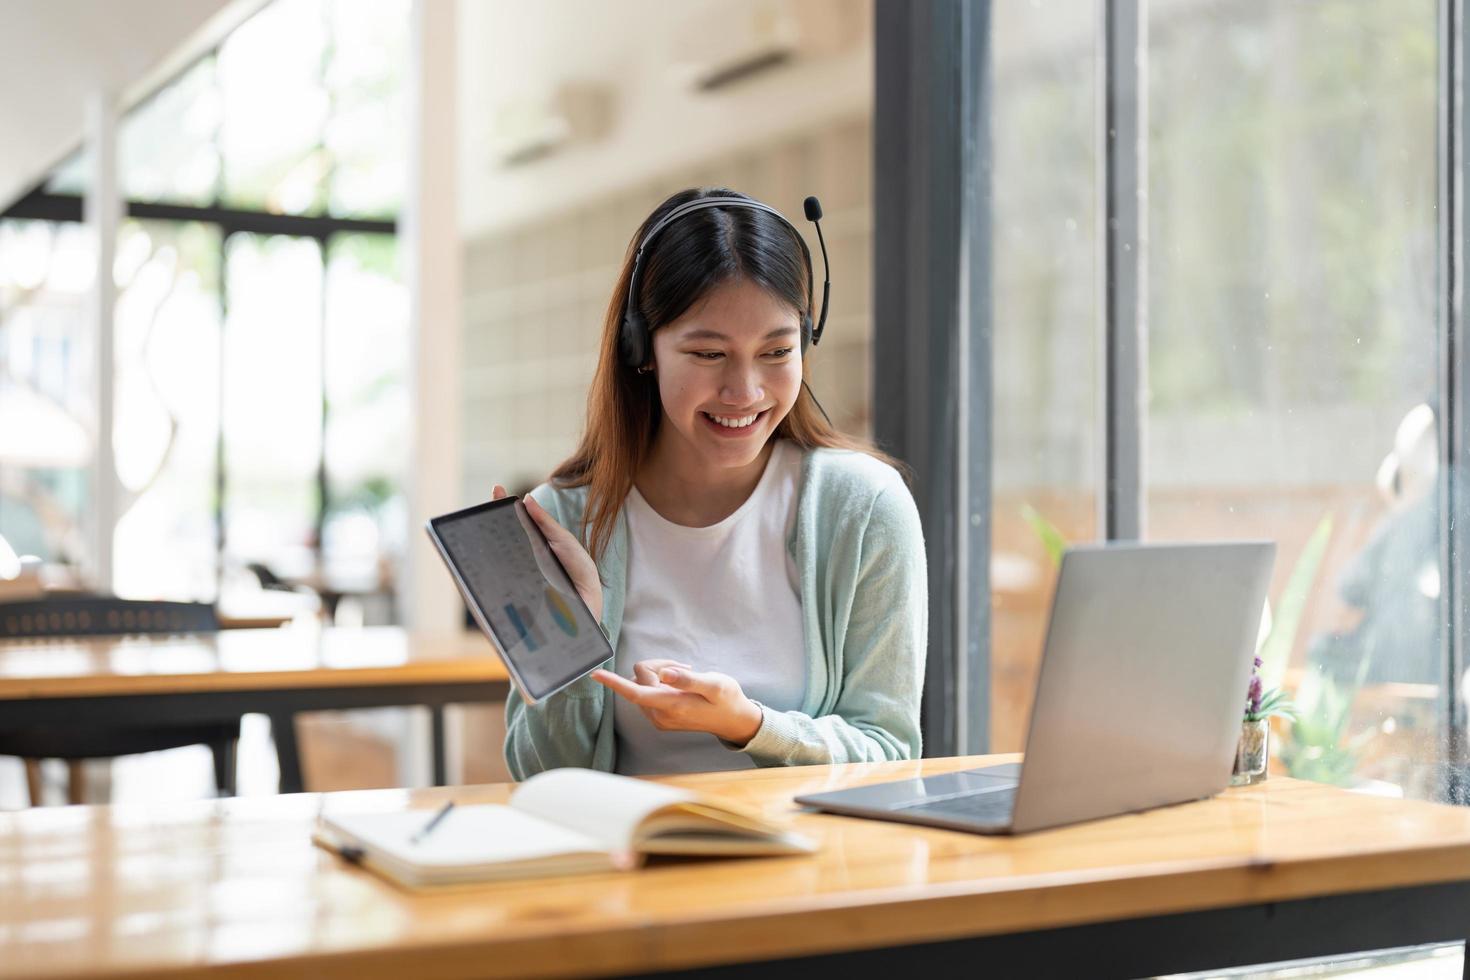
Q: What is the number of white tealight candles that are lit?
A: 0